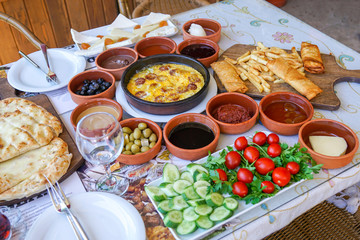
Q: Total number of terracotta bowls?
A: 11